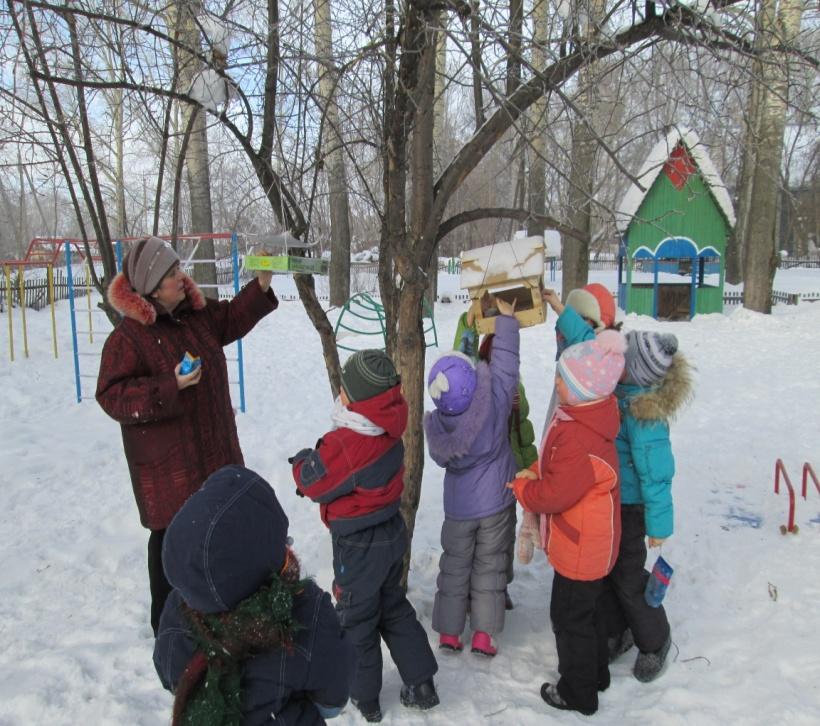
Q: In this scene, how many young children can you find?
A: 7